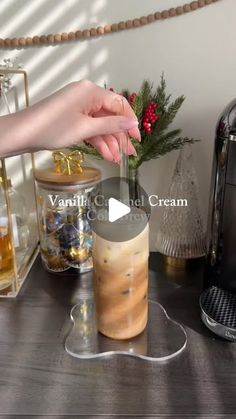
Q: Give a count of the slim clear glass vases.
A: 1